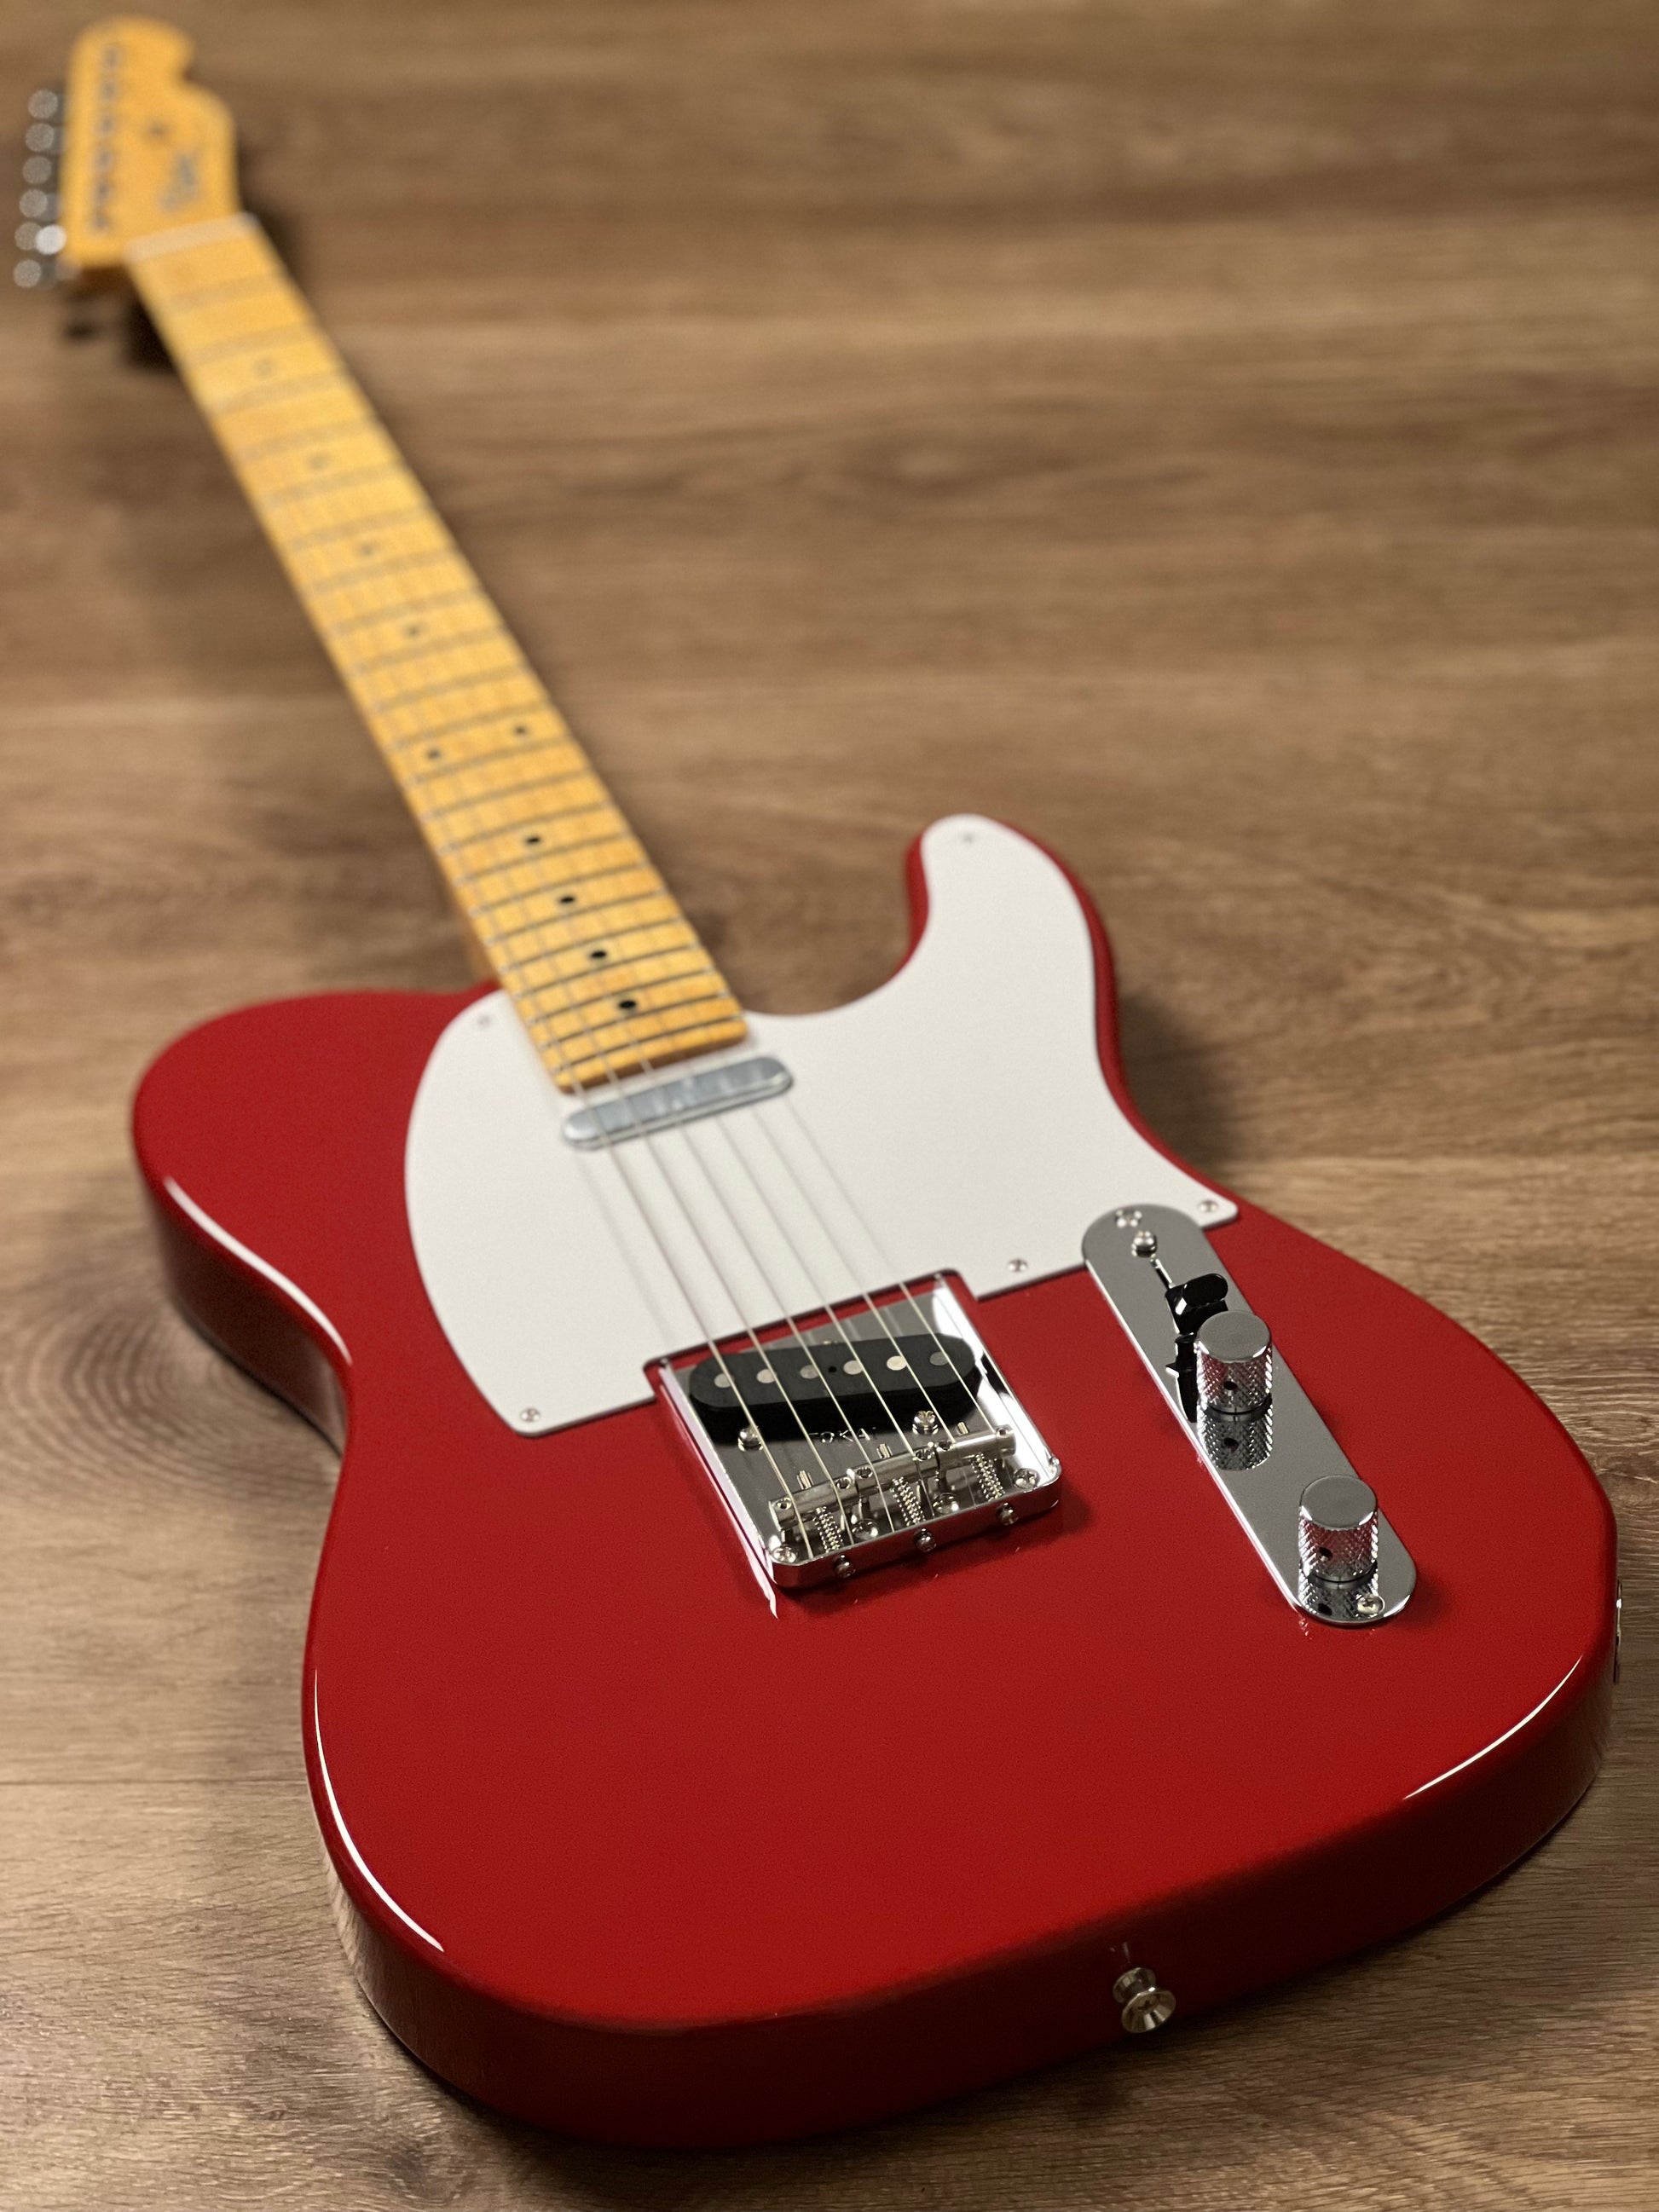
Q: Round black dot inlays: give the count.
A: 10